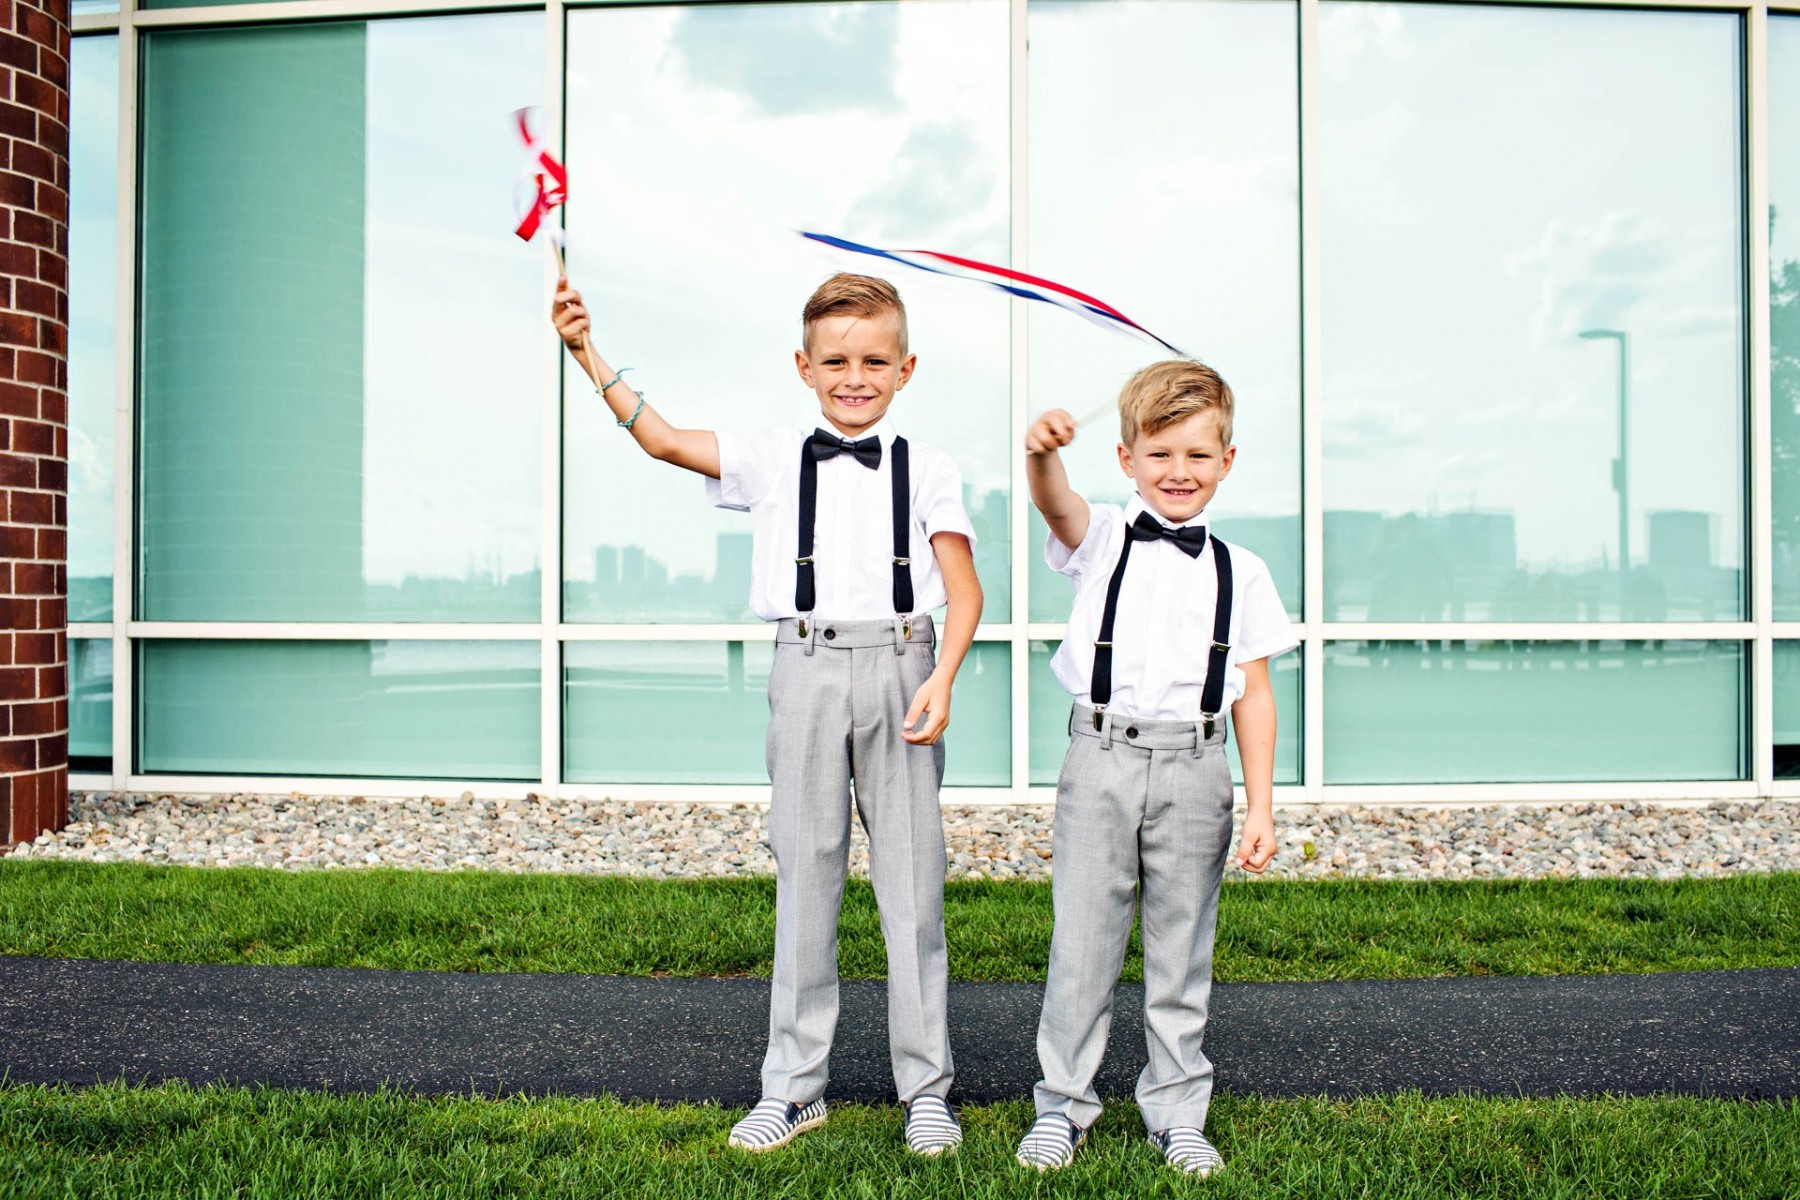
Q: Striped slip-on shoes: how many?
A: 4